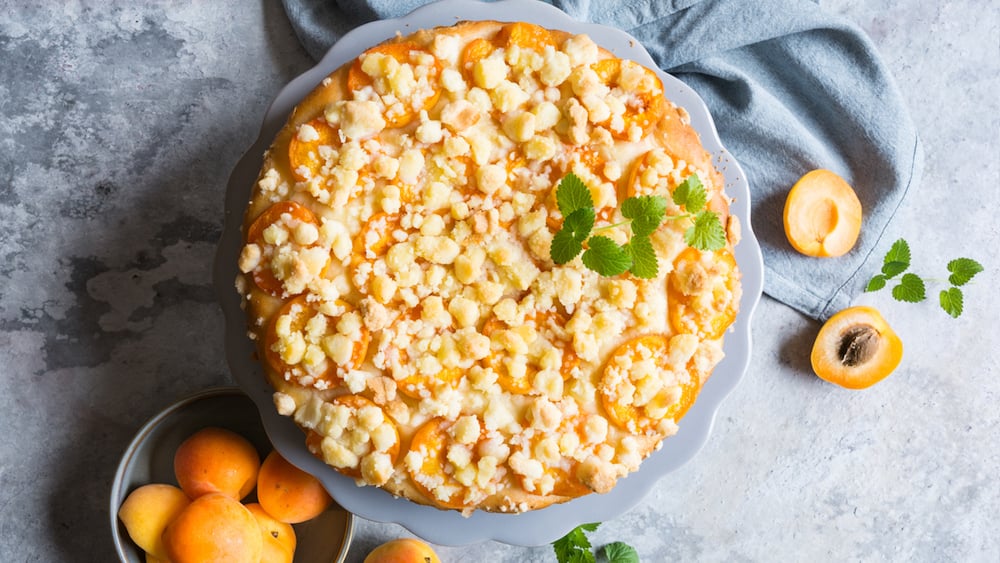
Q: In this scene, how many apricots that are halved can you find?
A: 2